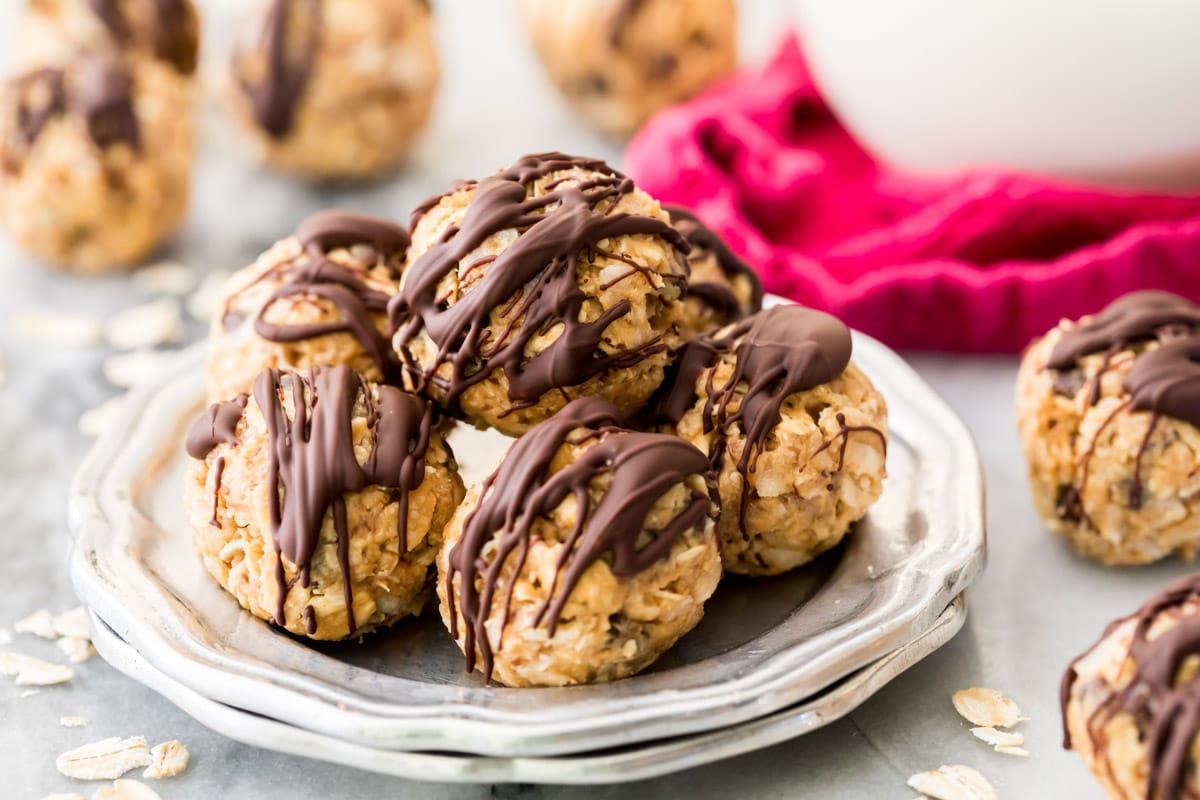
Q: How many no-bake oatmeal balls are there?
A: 12